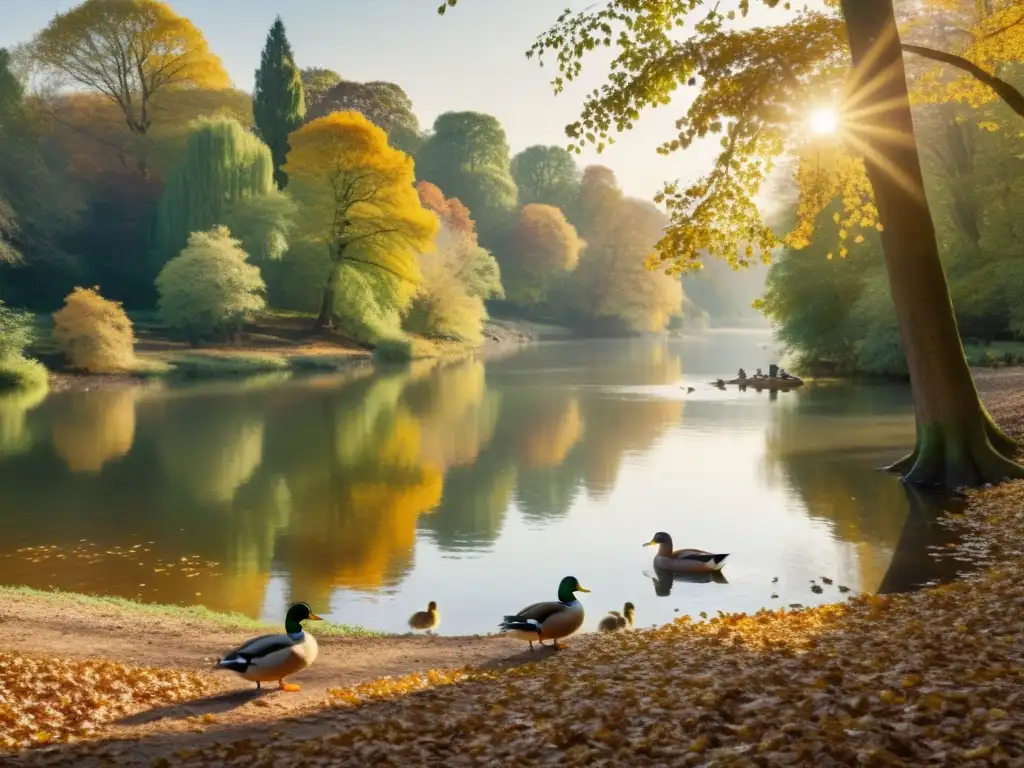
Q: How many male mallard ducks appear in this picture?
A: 2